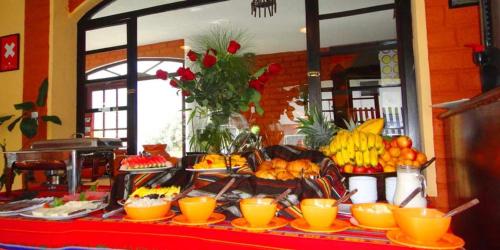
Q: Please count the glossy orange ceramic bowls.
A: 6